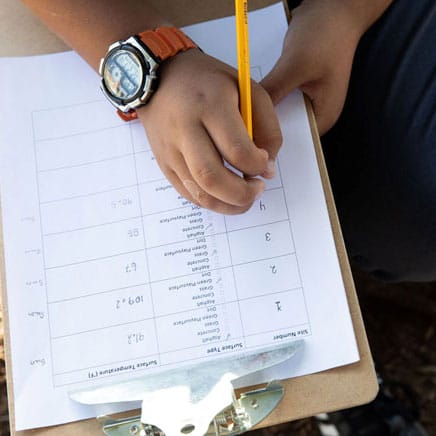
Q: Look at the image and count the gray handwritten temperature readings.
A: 5